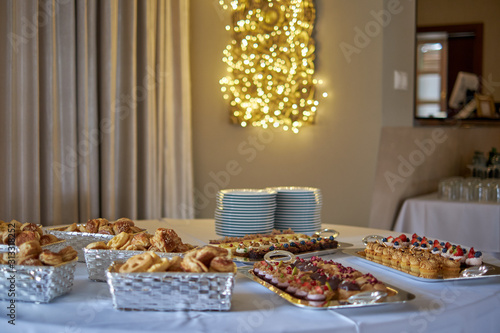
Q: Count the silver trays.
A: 3